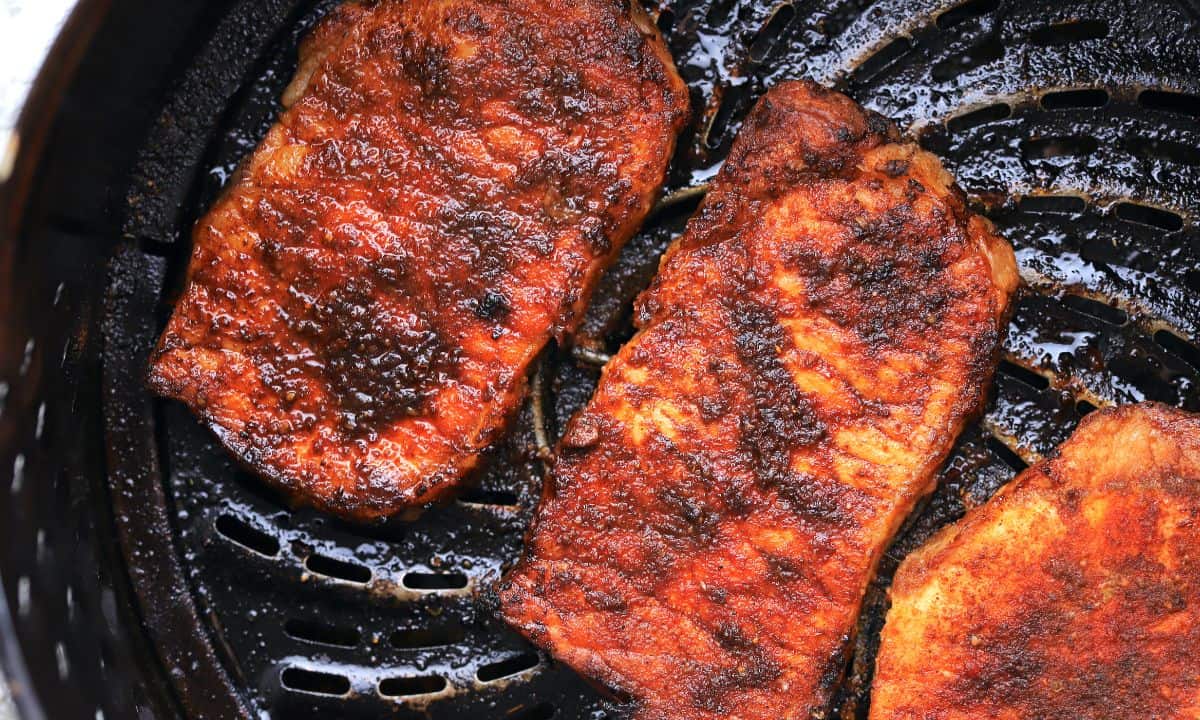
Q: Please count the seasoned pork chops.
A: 3